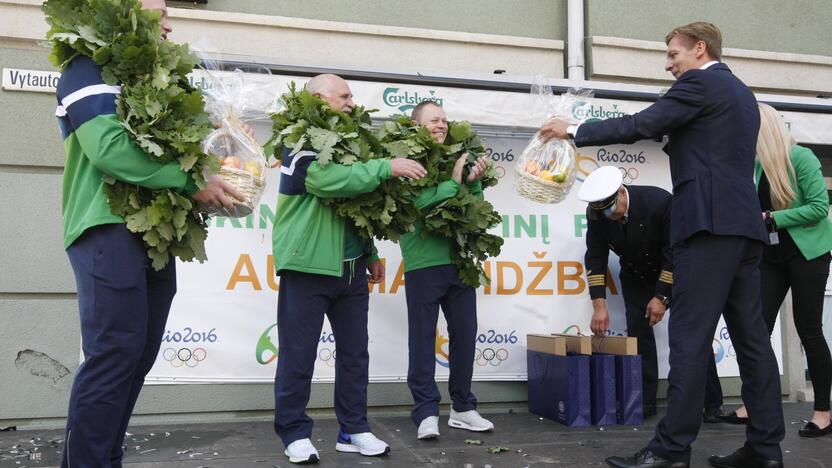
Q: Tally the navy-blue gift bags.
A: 3